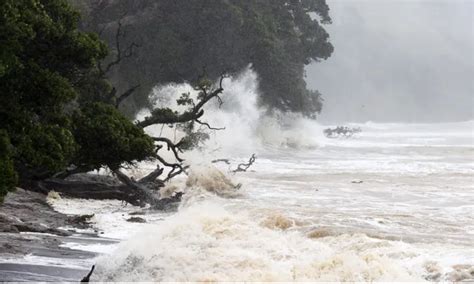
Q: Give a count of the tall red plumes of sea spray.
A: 0